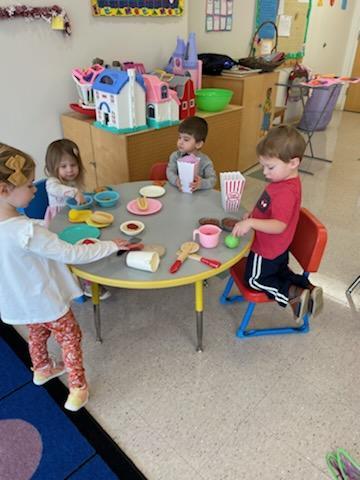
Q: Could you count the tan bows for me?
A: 1